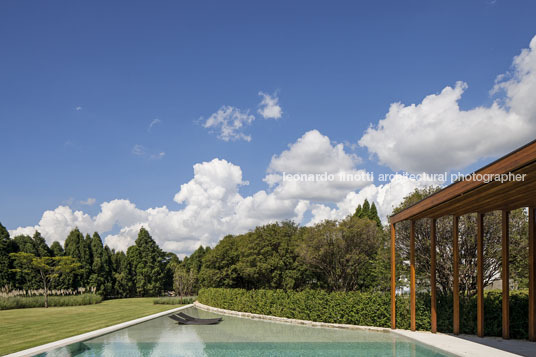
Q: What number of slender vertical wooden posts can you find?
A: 7